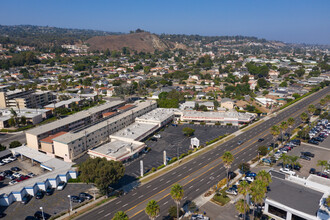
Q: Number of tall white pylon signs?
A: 2